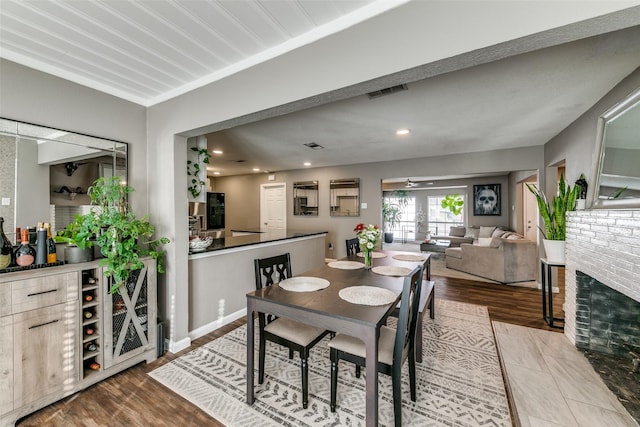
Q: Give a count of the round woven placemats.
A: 6